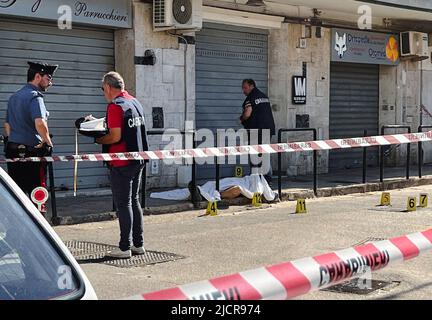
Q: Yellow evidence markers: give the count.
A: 7